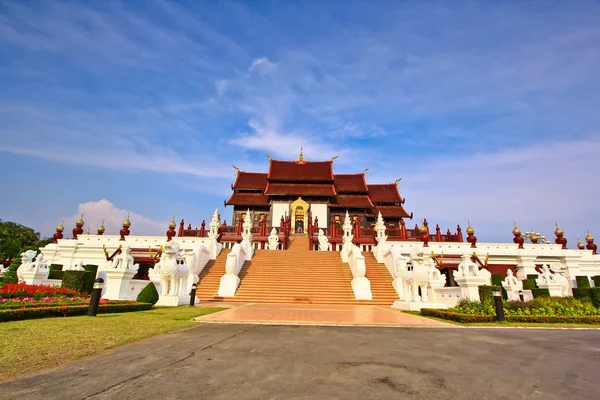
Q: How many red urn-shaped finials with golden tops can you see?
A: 12